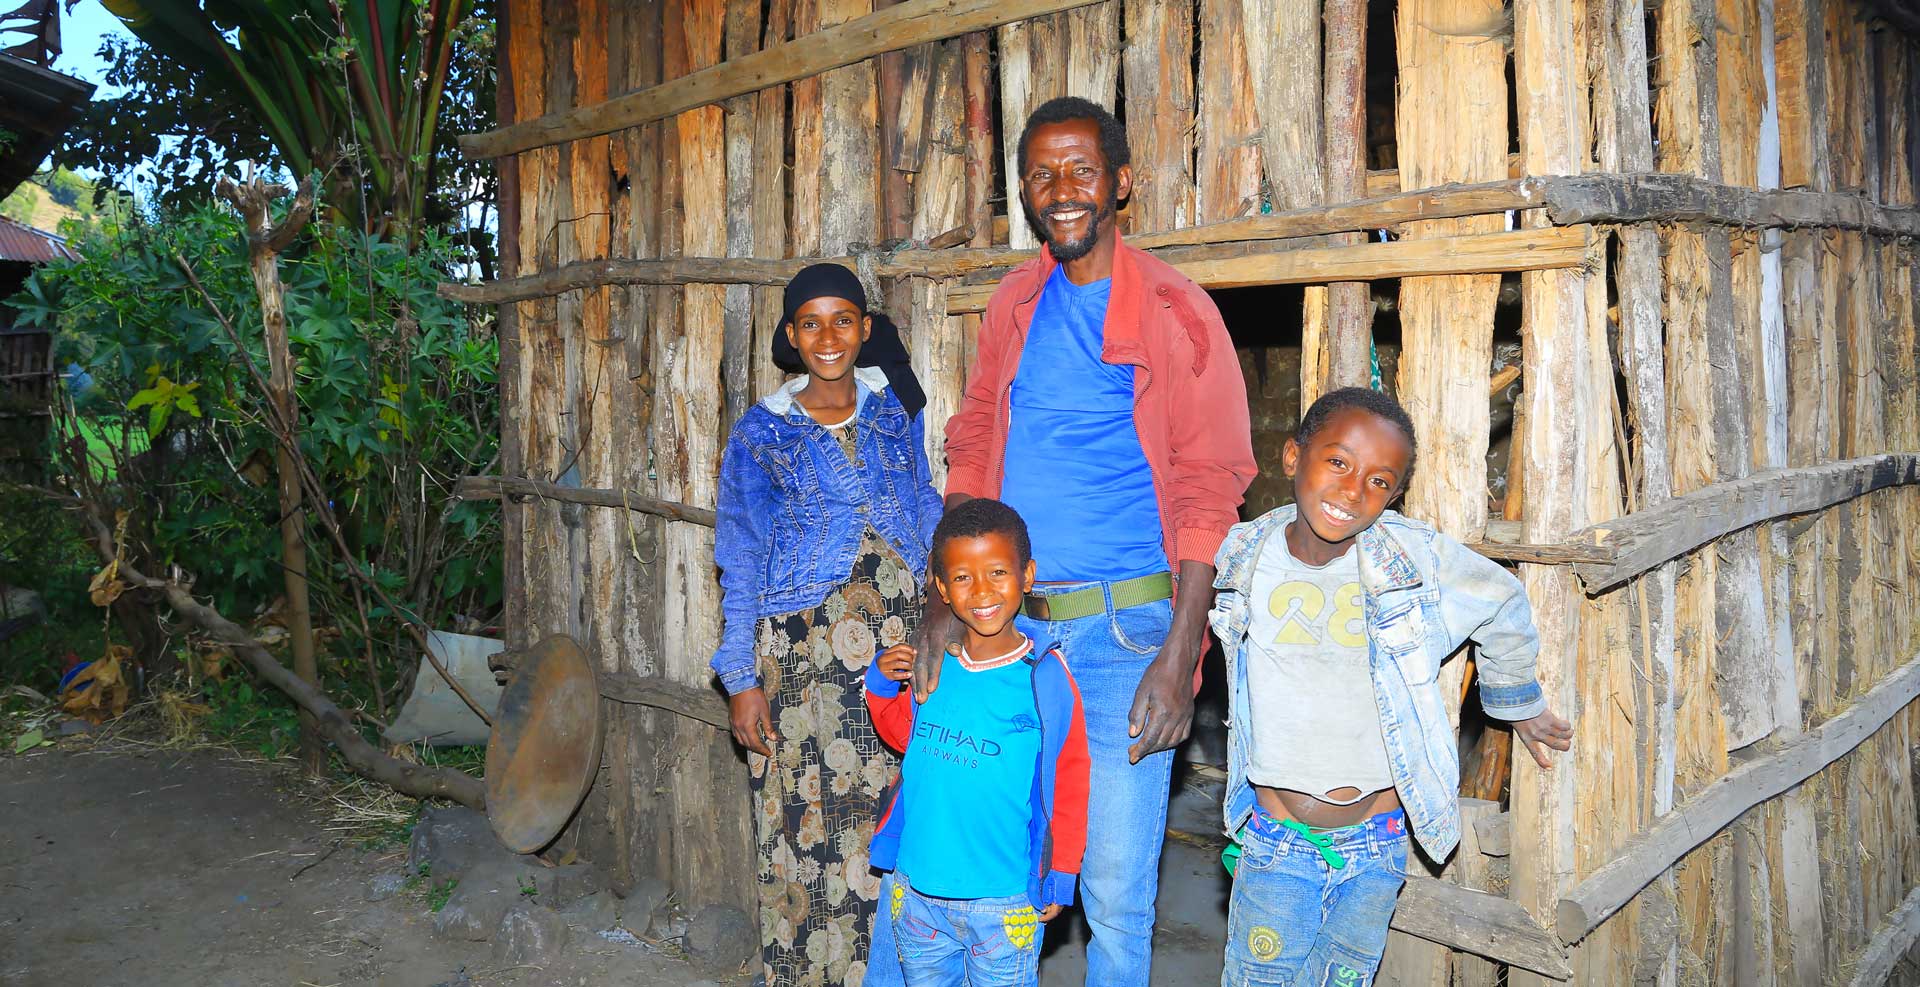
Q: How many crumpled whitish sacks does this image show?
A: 1